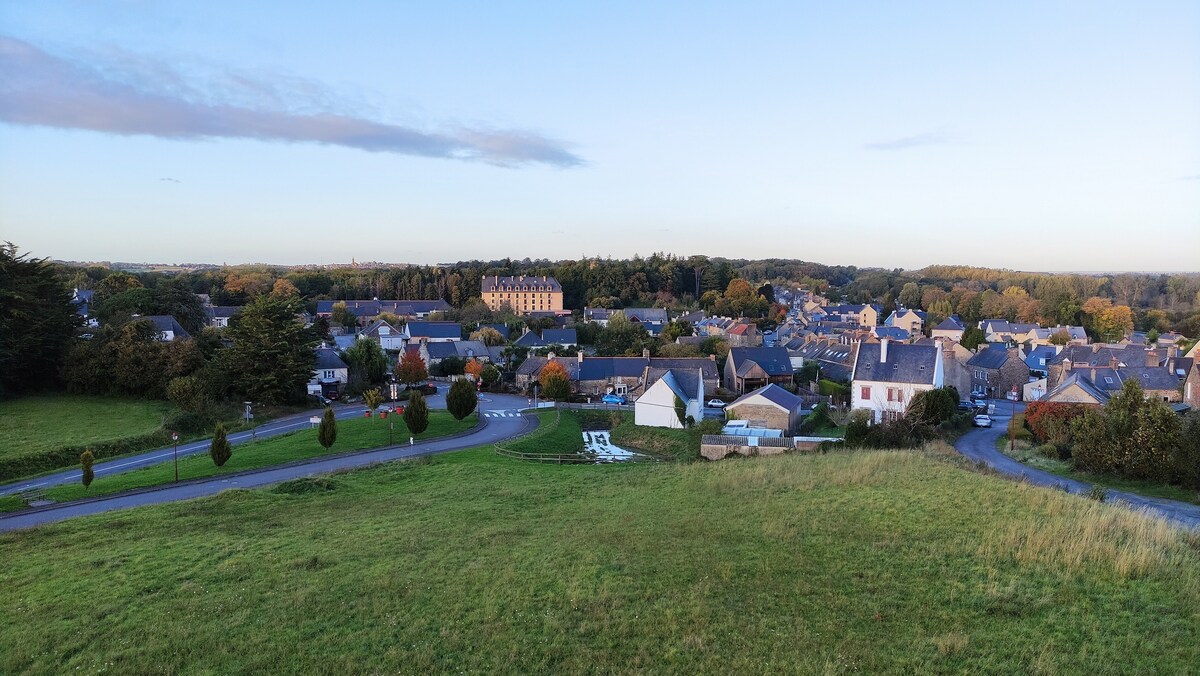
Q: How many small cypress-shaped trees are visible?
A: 5